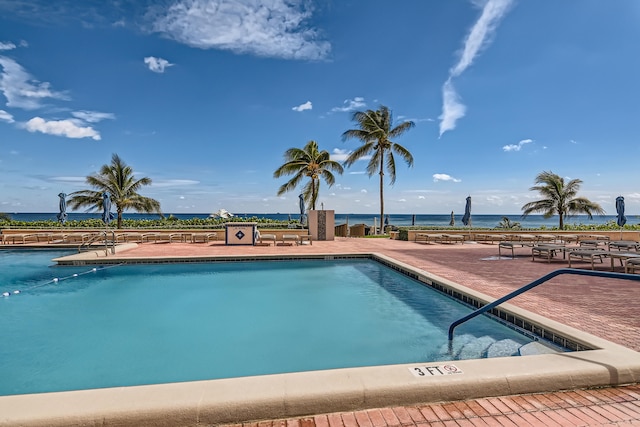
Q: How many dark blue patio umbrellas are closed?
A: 5